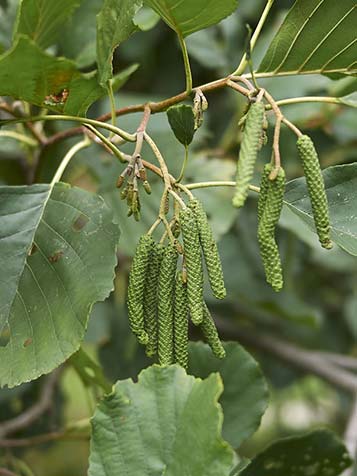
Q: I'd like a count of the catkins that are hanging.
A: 11